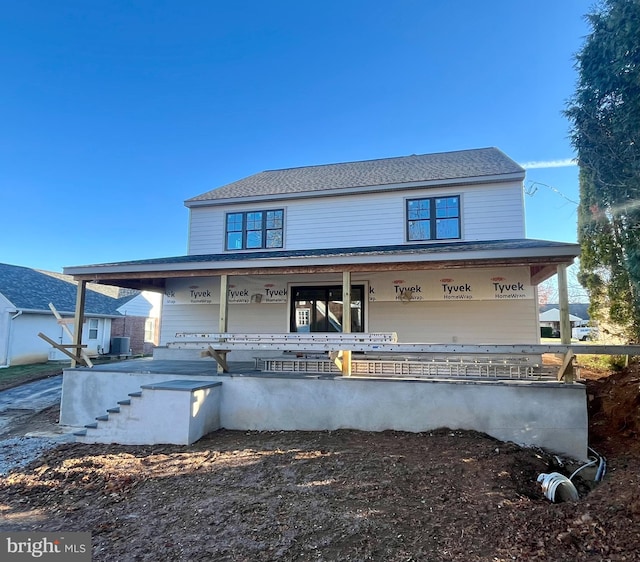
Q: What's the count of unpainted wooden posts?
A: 4